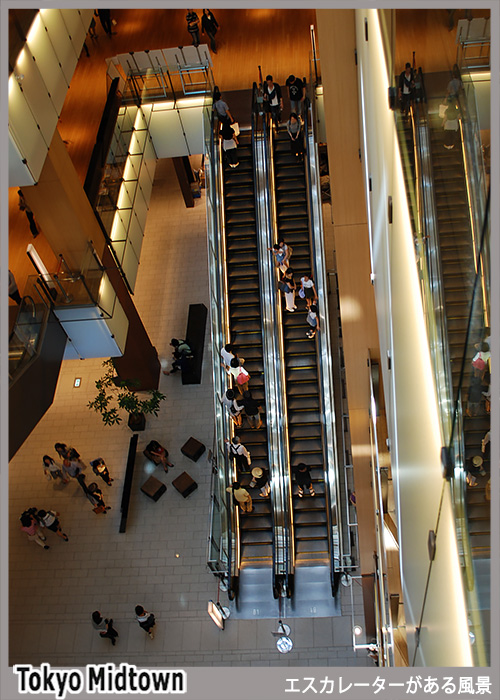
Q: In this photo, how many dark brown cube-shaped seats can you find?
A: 4